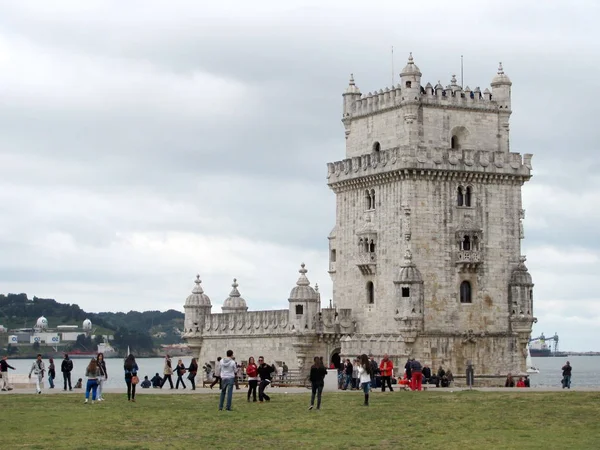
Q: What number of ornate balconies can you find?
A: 2